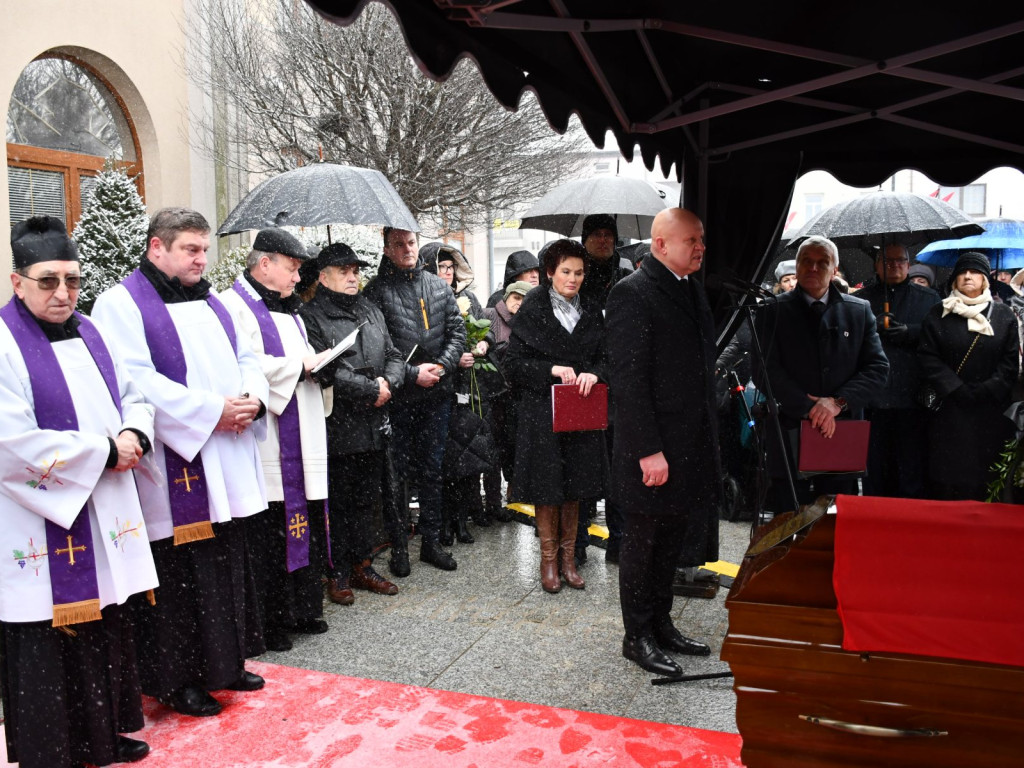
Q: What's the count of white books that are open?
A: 1